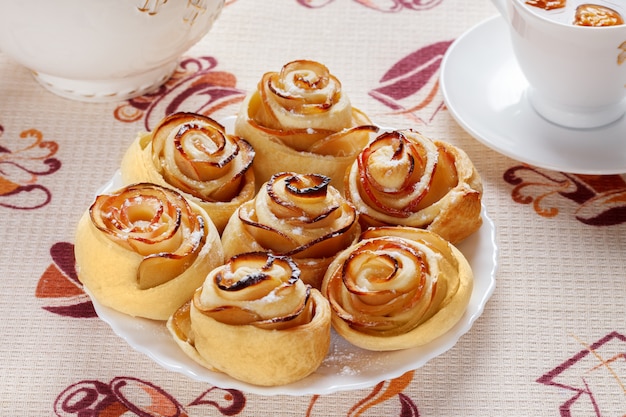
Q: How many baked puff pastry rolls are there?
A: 7